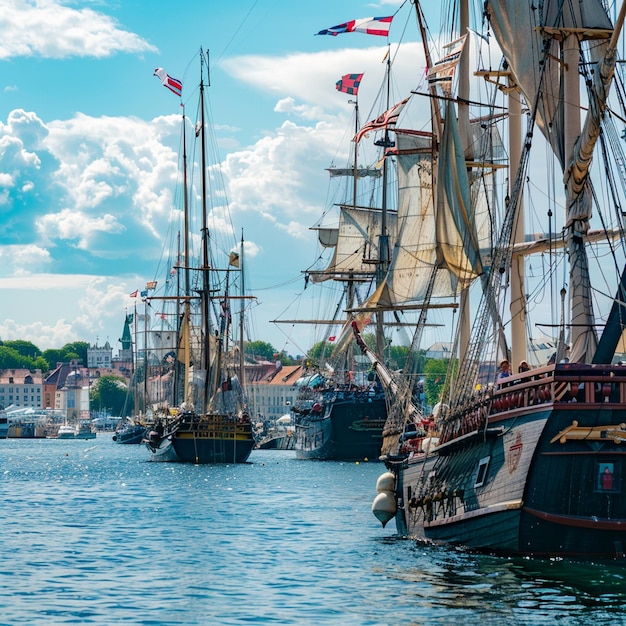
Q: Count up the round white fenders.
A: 2